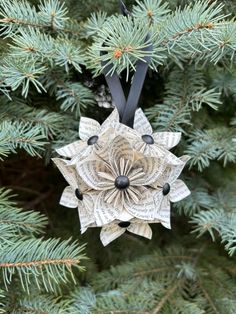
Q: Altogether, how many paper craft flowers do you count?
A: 6